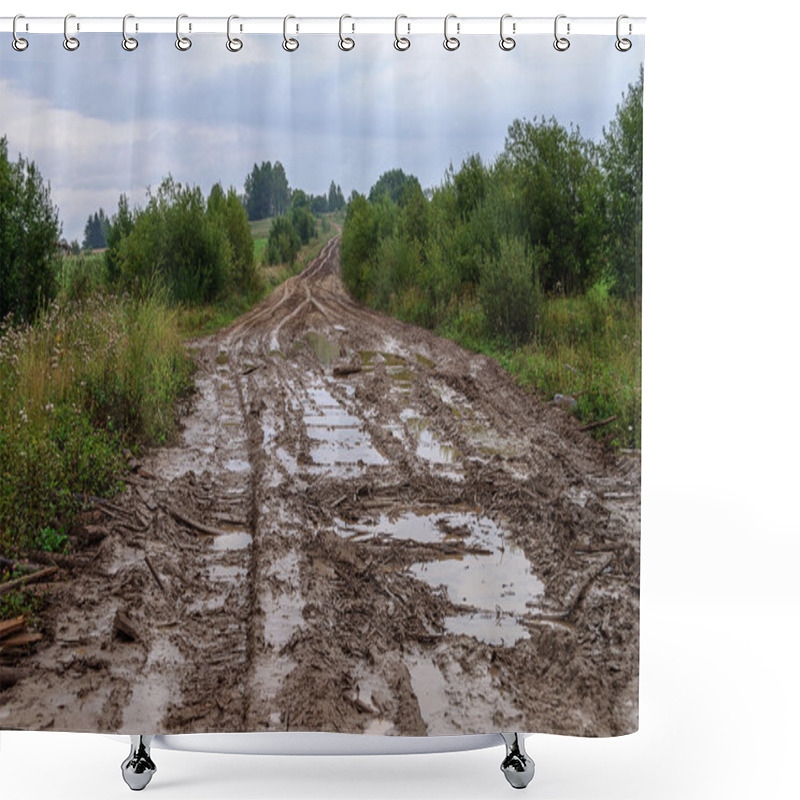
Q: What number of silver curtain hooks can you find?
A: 12